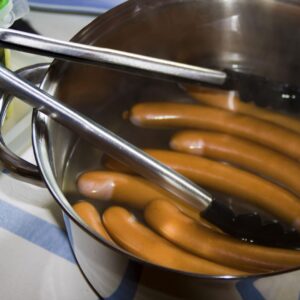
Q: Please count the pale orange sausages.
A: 8